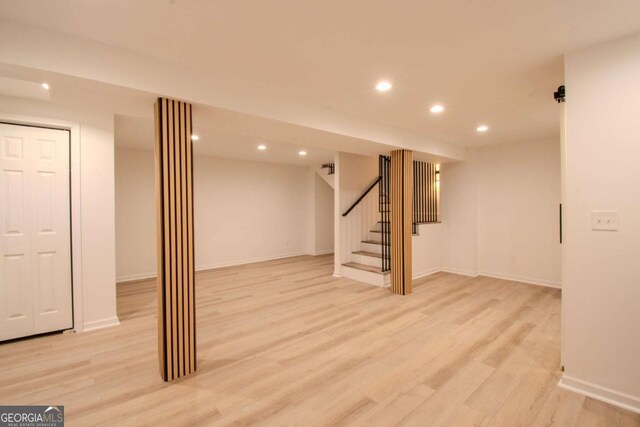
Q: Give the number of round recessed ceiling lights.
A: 7